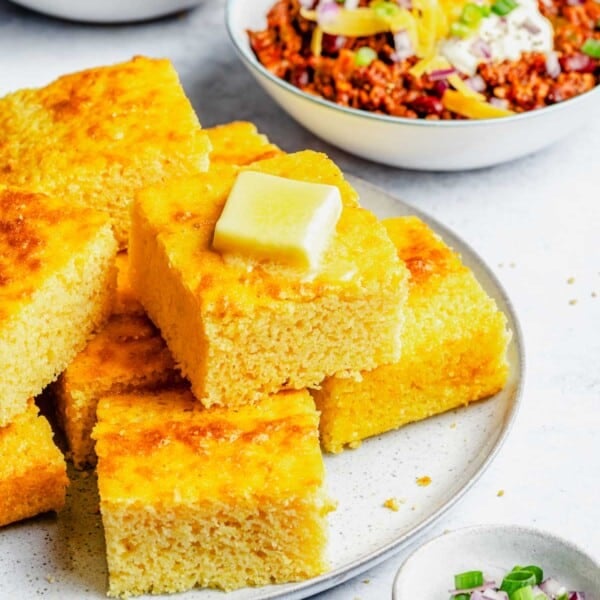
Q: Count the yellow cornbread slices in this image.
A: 8